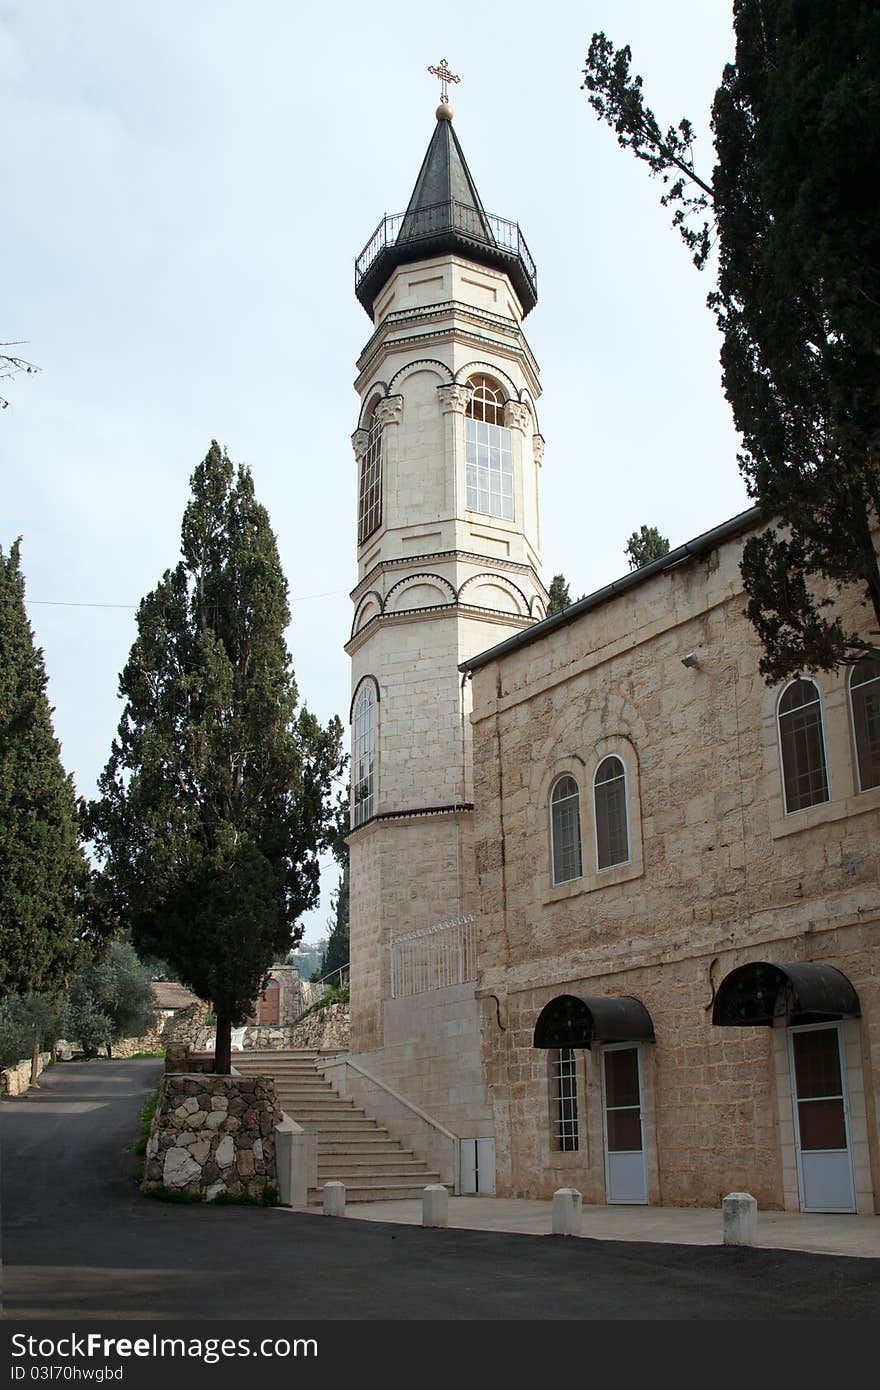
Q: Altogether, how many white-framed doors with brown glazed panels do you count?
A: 2